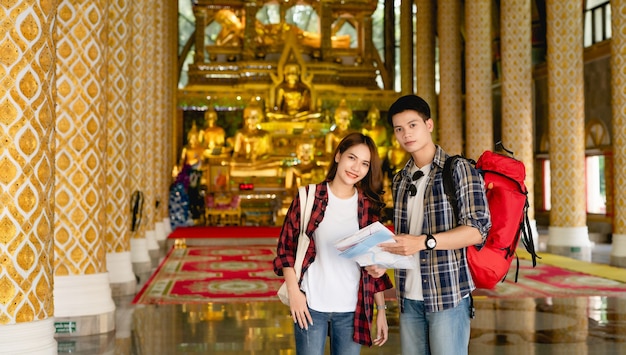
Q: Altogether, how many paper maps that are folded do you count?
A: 1